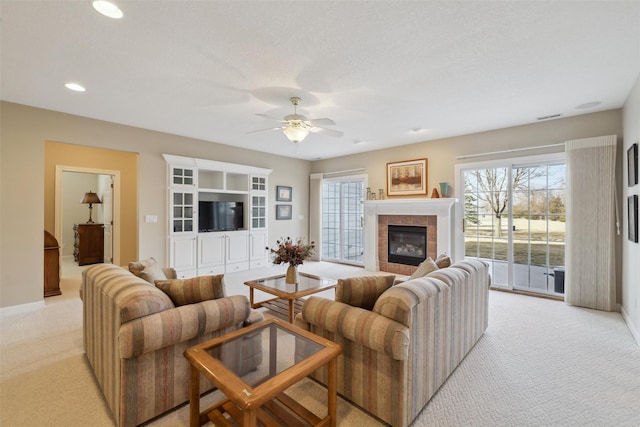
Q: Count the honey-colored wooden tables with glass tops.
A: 2